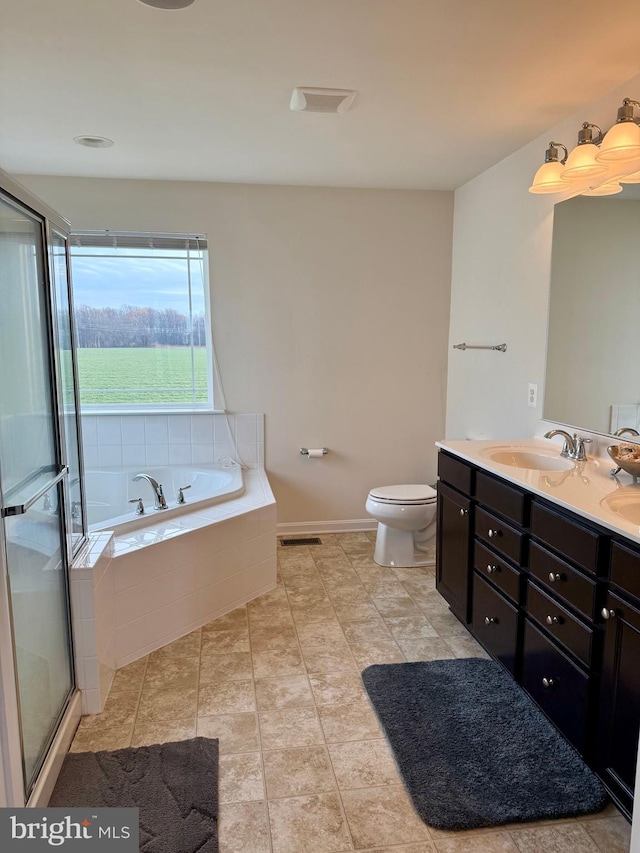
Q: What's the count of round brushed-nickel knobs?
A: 8